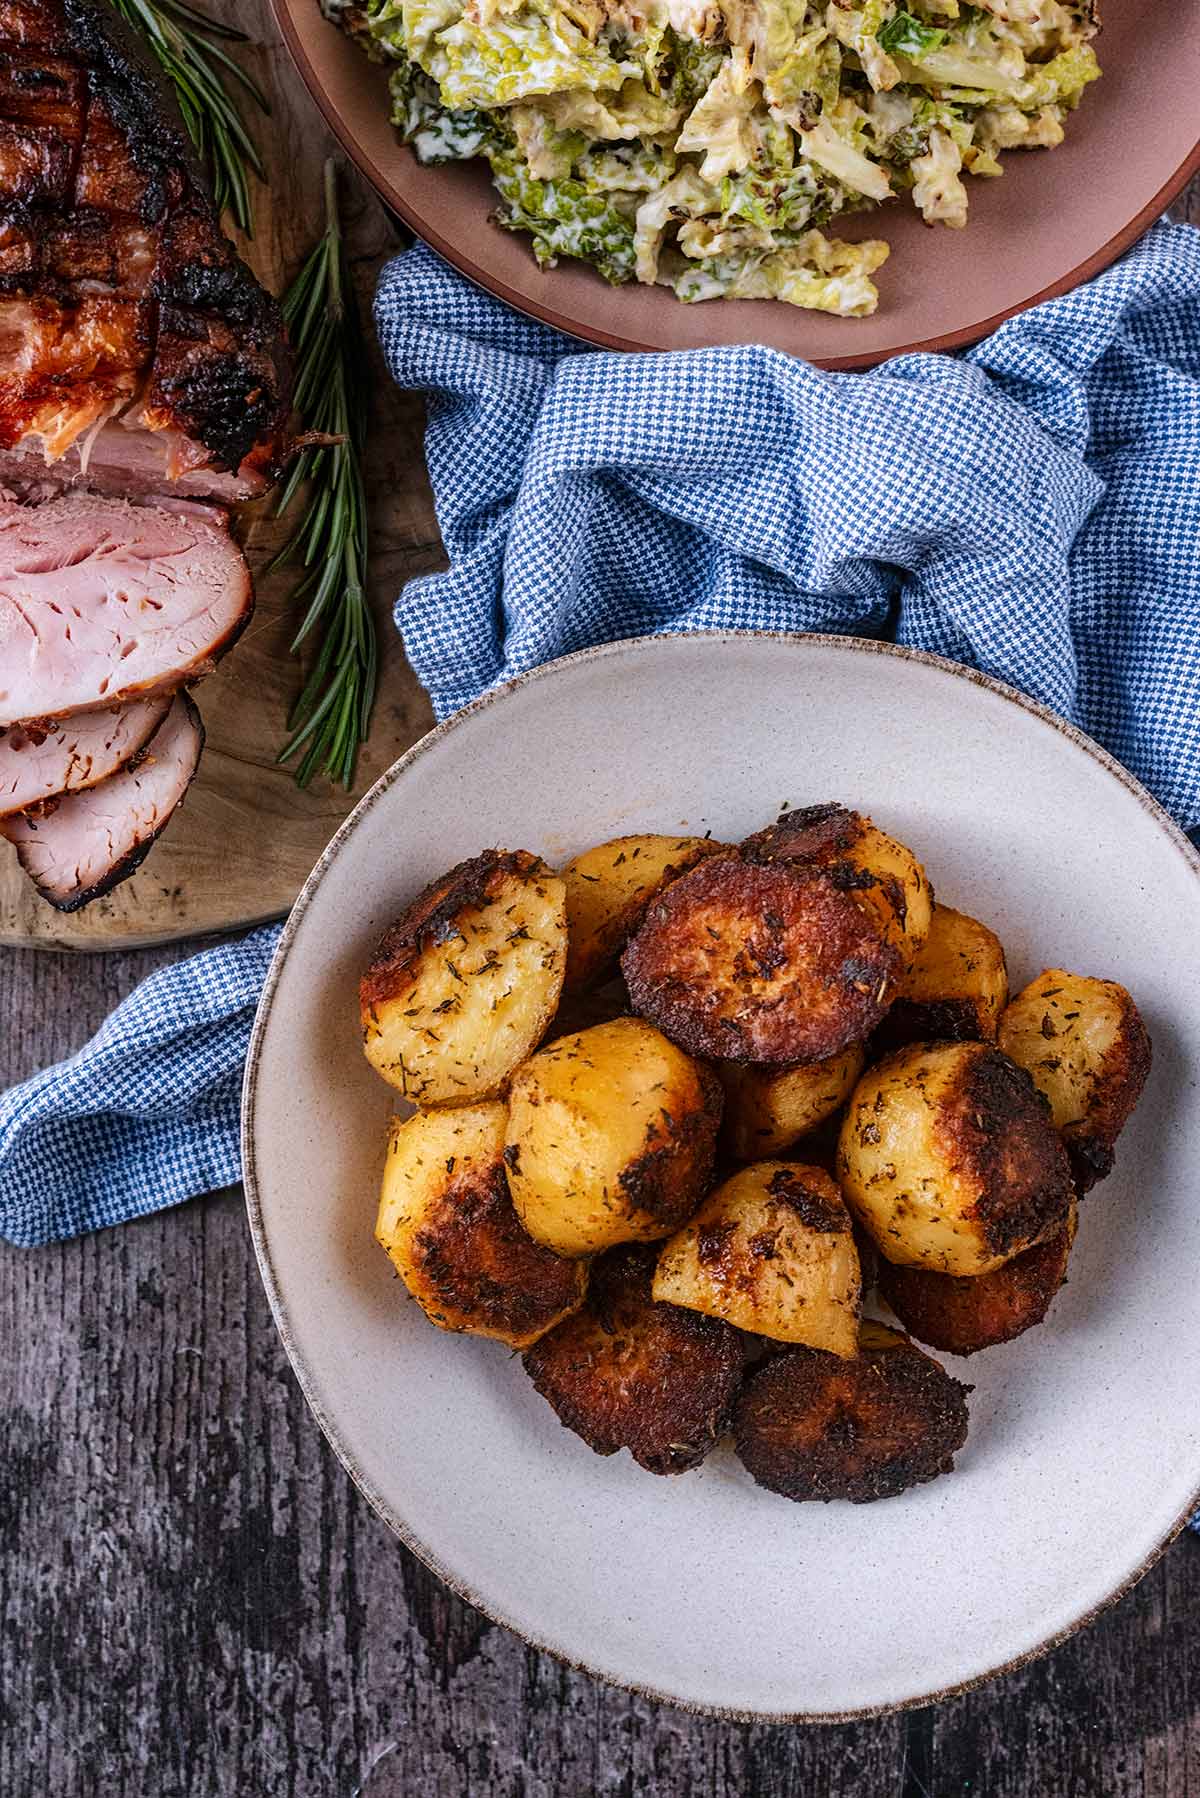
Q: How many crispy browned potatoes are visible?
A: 14